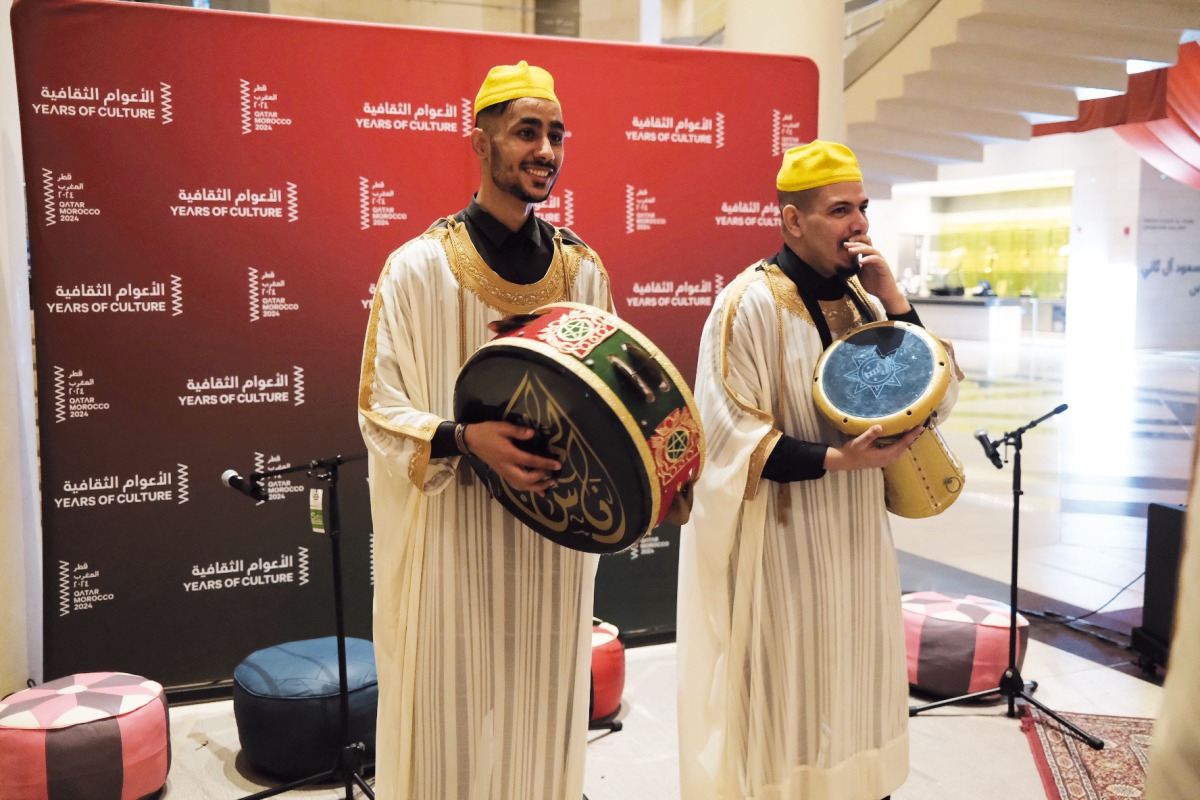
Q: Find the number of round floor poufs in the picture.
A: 4